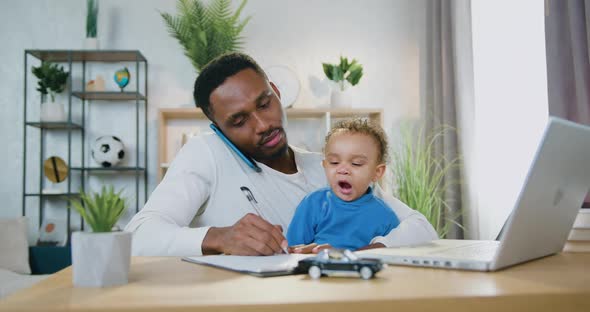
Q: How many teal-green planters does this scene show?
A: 0